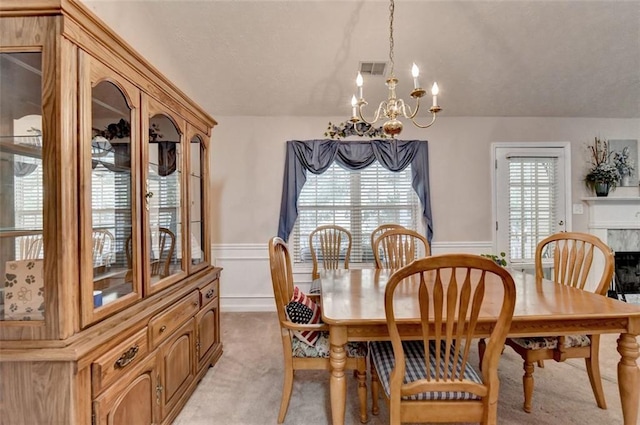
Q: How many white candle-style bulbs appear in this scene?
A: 4